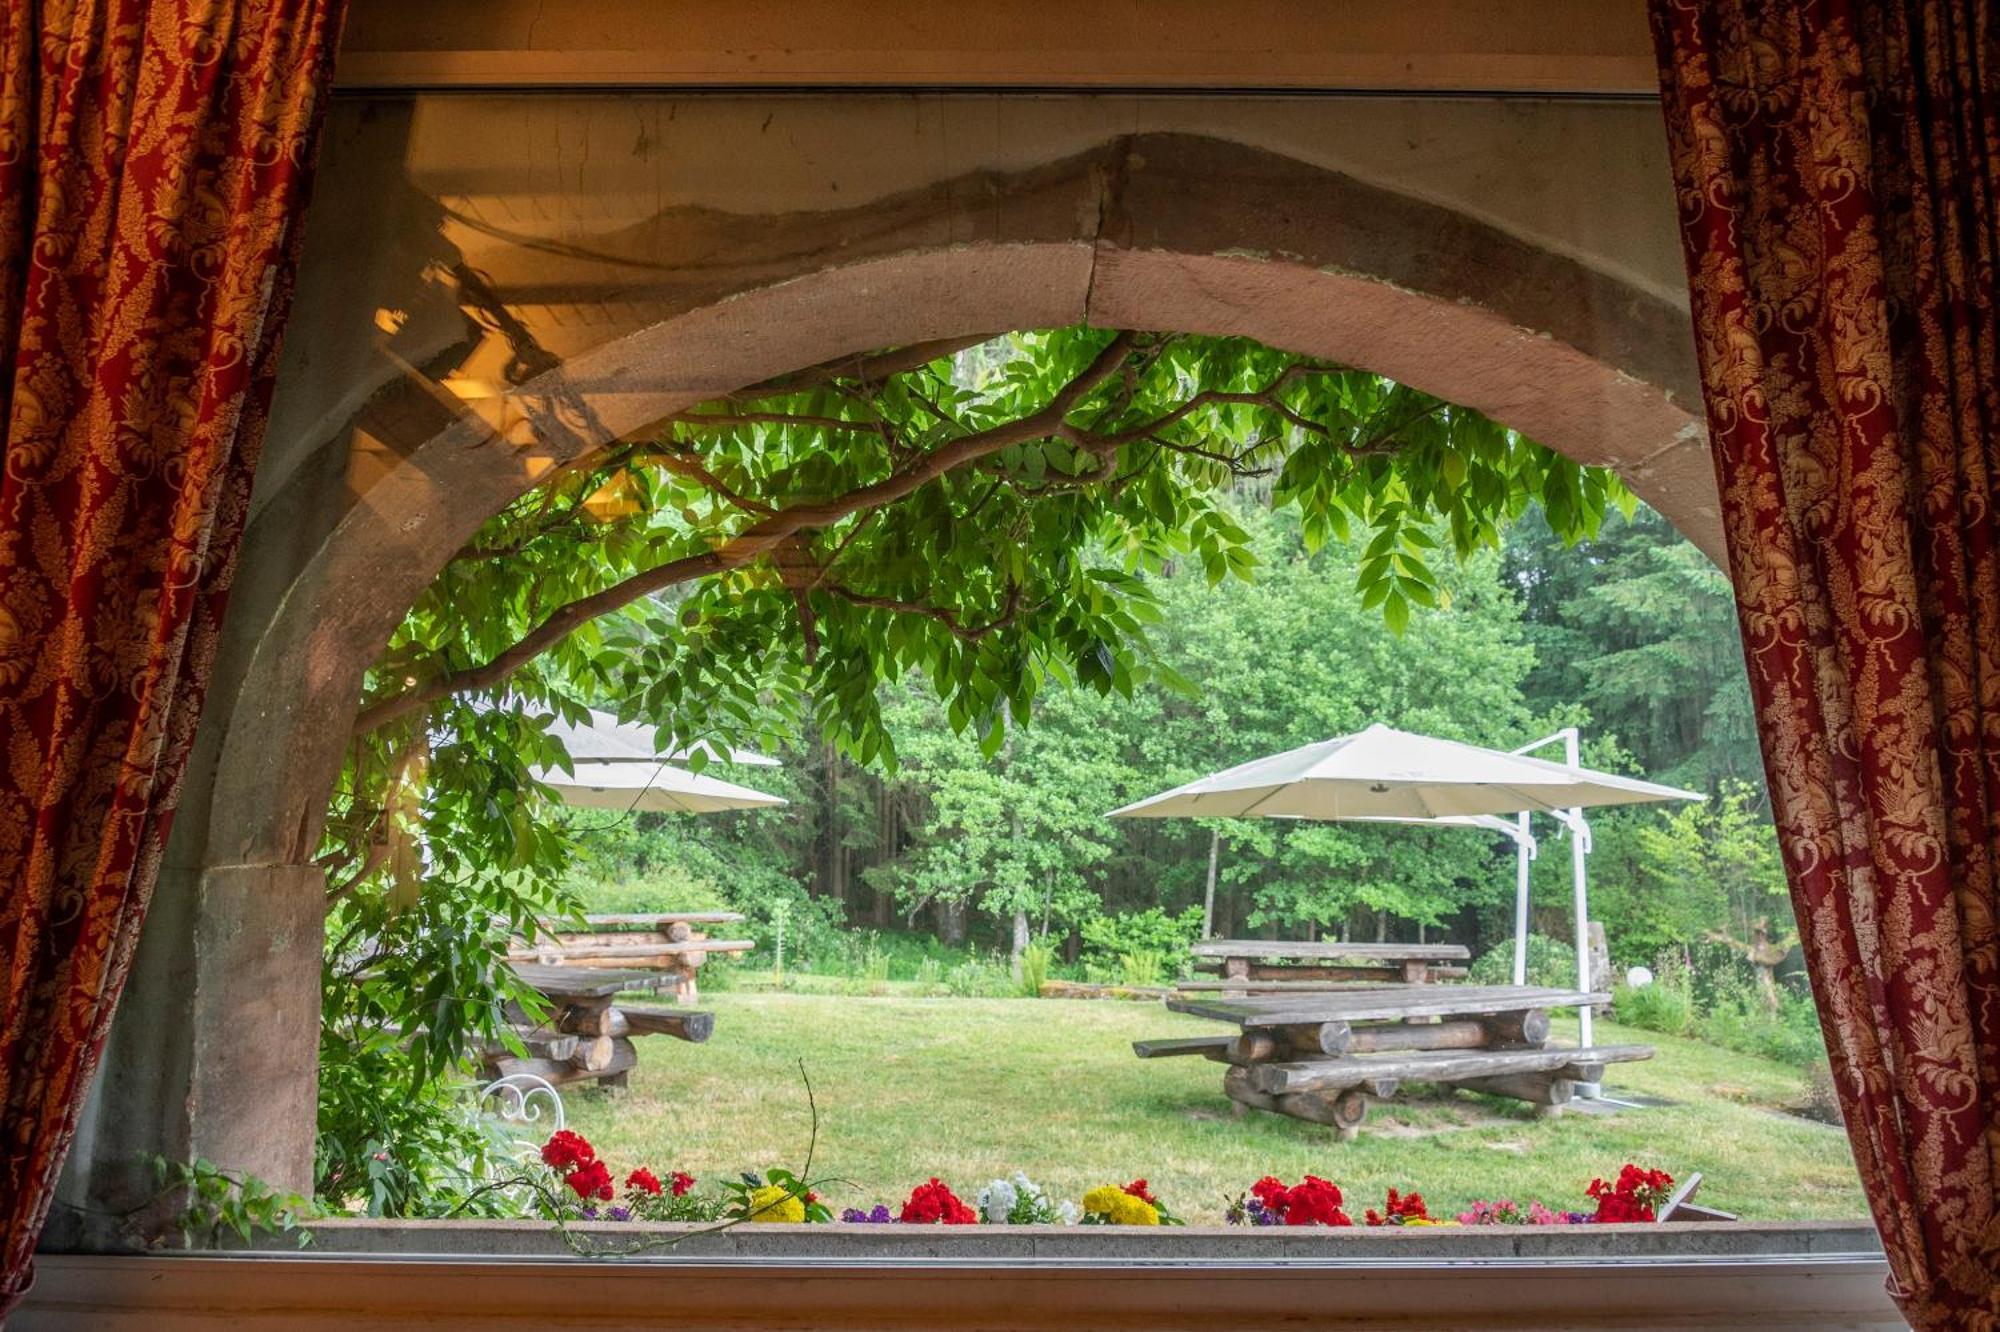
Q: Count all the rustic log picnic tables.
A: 4